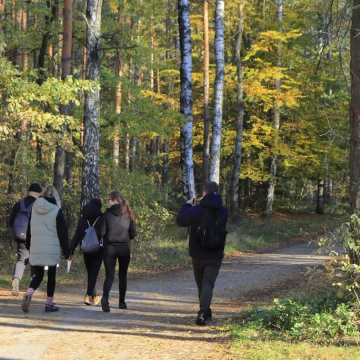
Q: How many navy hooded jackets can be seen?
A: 1